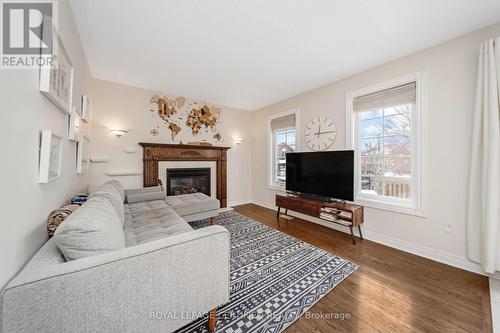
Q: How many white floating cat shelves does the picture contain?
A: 3